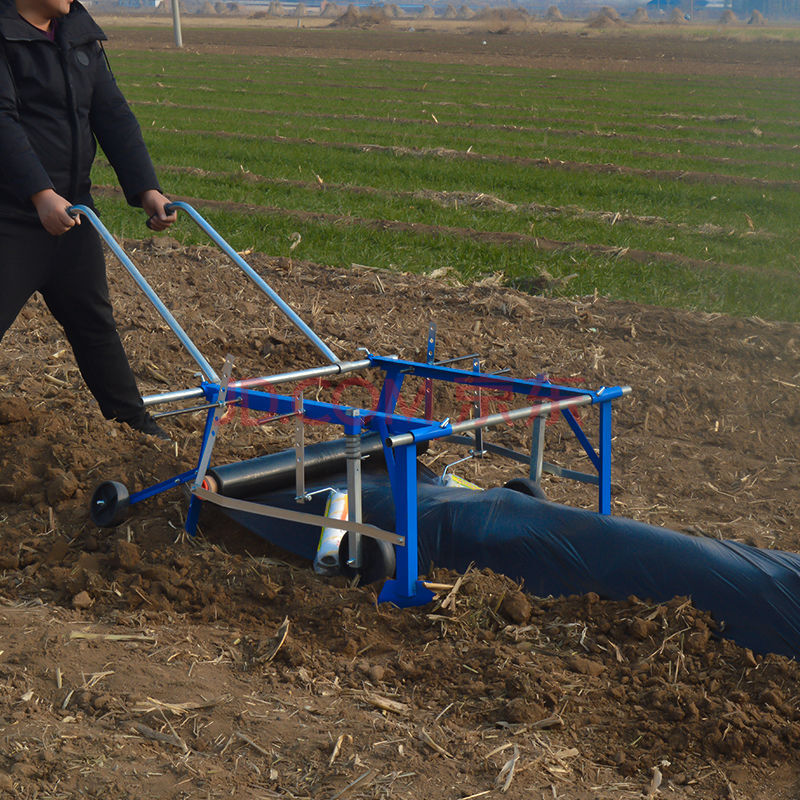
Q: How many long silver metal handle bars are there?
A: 2